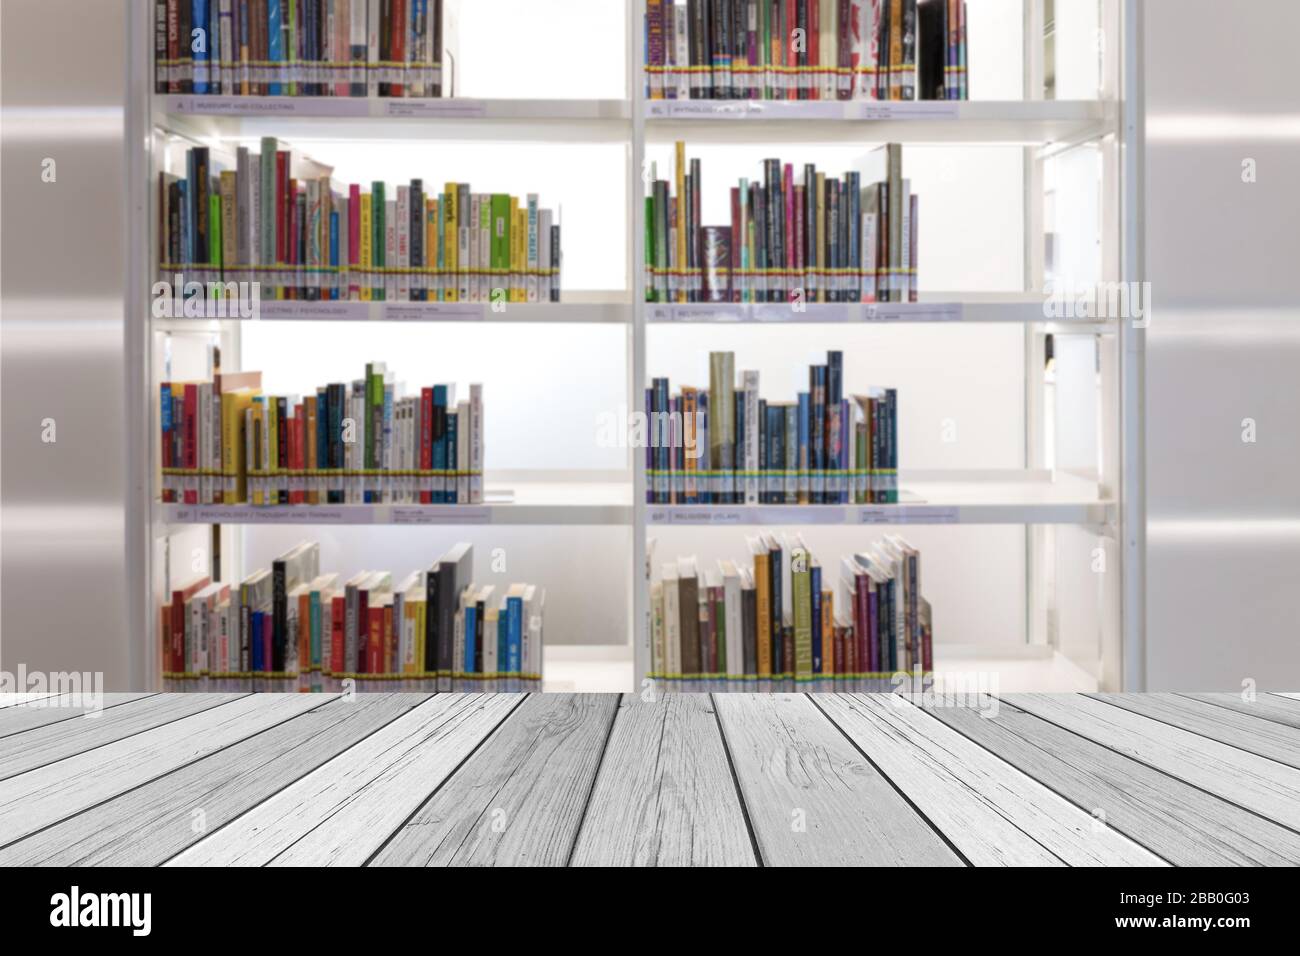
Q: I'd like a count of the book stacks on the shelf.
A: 8